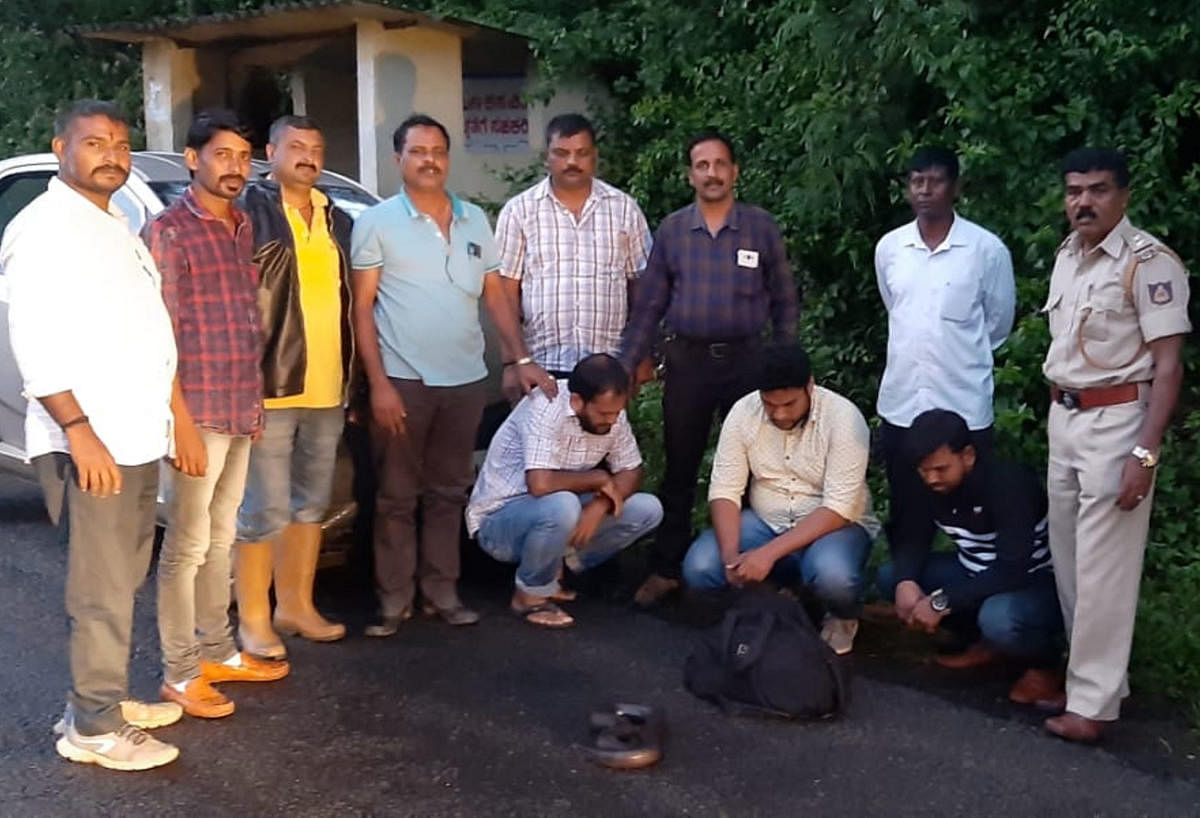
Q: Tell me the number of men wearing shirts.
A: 11